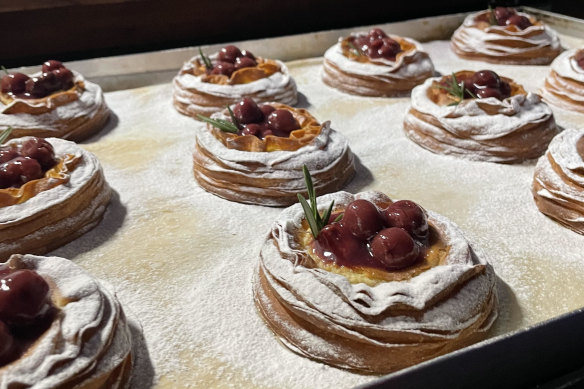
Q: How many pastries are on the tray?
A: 11